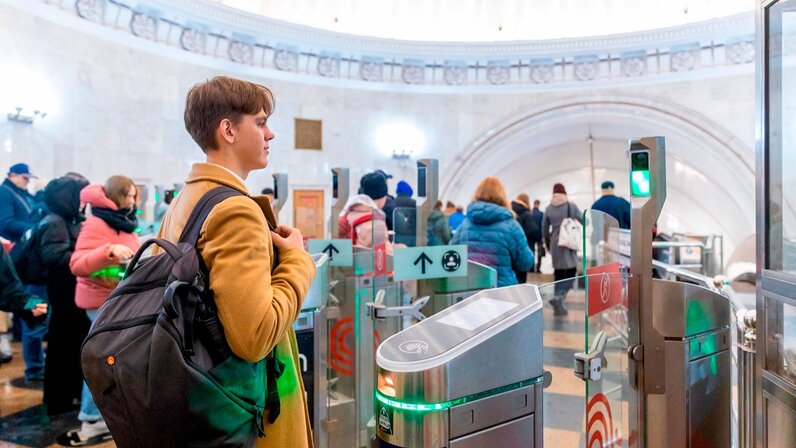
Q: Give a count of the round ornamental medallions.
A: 15